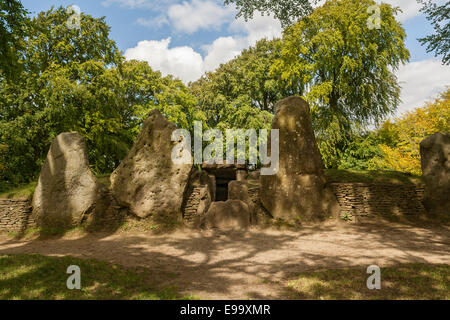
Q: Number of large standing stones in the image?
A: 4